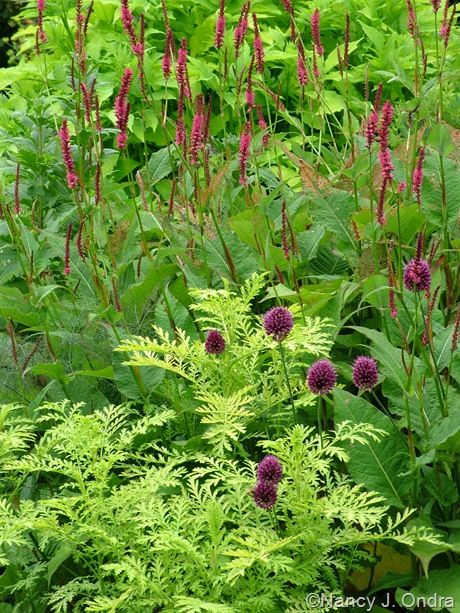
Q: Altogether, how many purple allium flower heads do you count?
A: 7